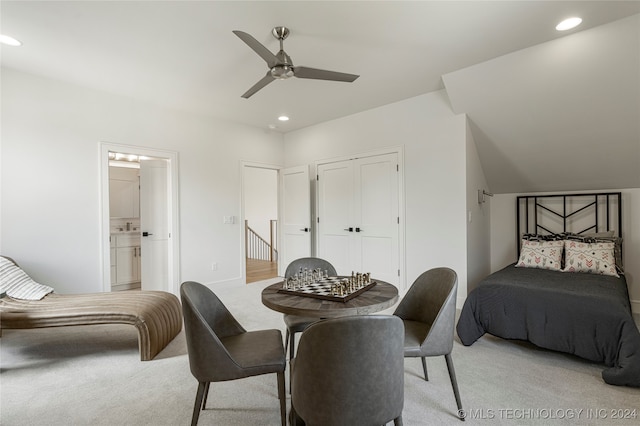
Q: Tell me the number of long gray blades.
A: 3